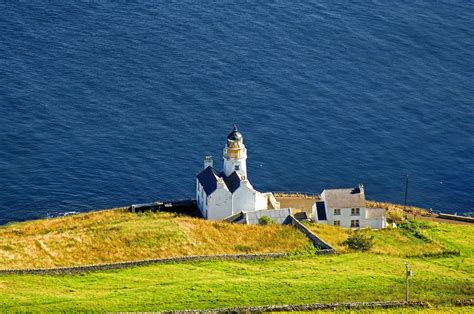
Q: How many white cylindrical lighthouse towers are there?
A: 1